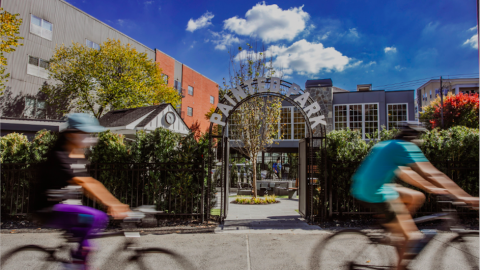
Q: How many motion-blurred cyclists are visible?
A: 2